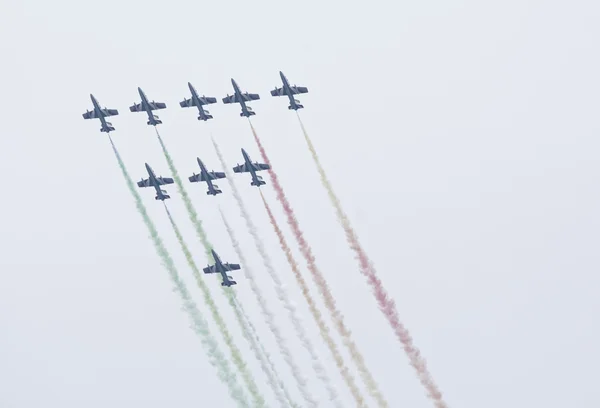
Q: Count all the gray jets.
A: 9